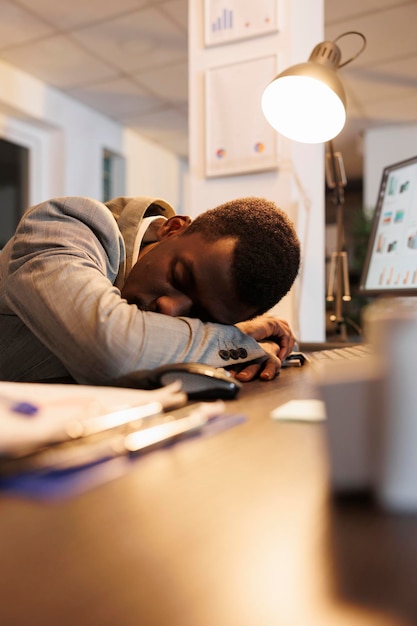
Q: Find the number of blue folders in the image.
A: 1